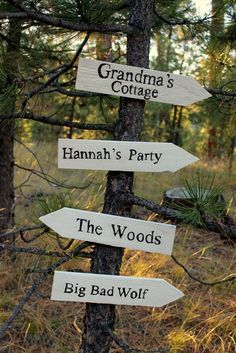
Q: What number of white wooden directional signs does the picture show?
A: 4